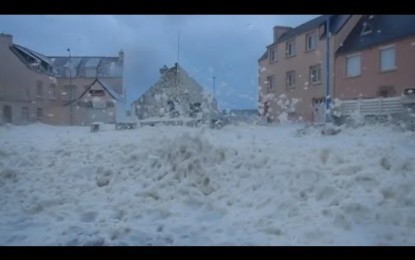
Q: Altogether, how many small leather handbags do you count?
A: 0